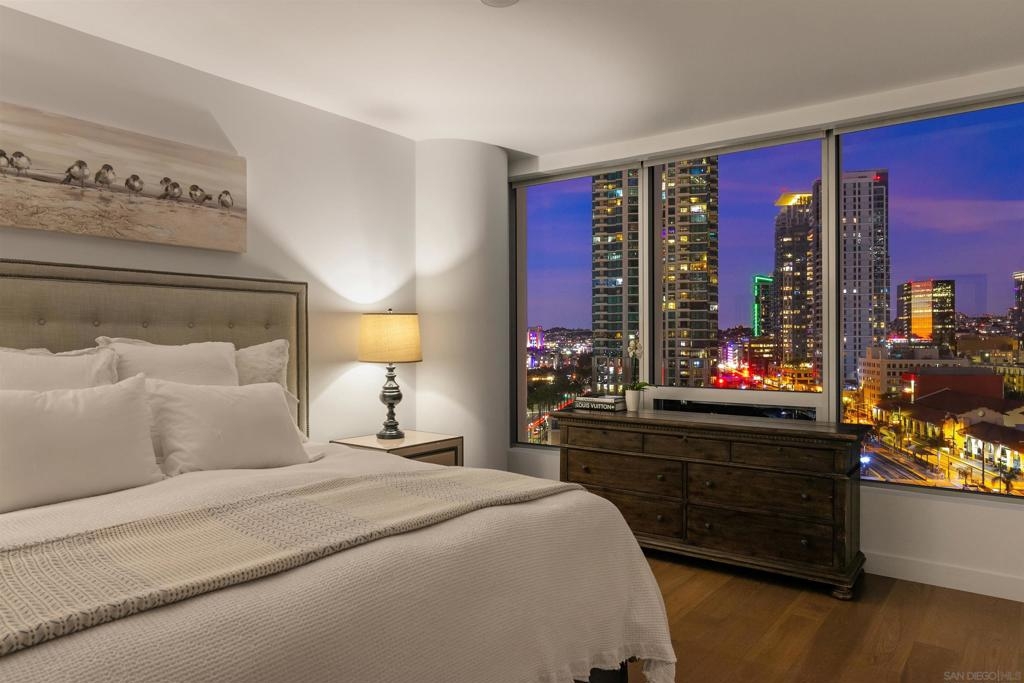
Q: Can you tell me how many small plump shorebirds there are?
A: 9